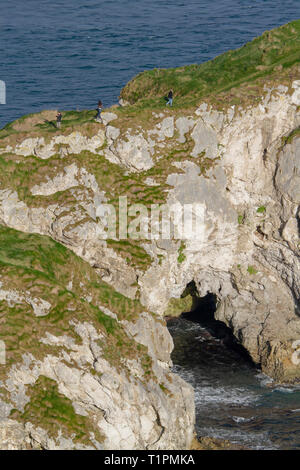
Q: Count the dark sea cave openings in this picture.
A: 1